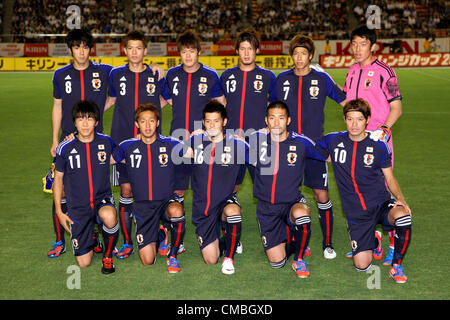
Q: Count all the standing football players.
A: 6